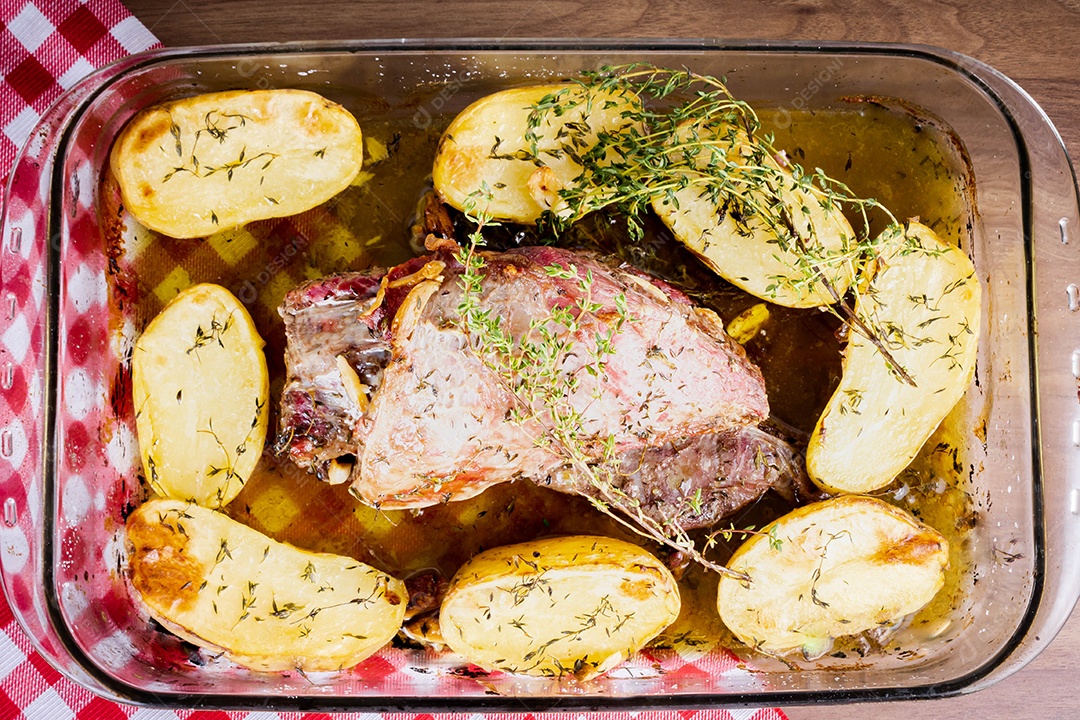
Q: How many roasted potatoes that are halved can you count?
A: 8